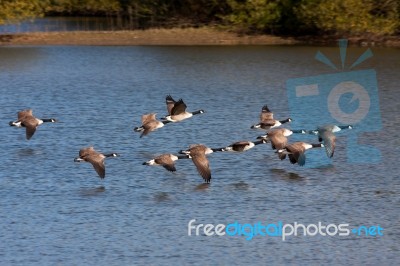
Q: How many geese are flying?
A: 11